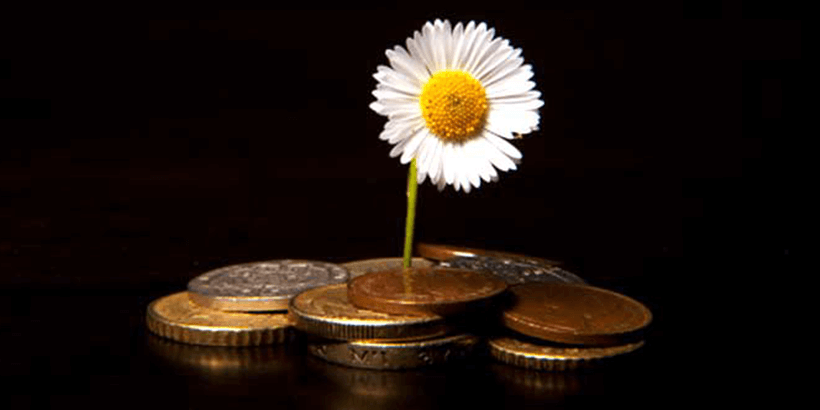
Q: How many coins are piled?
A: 10